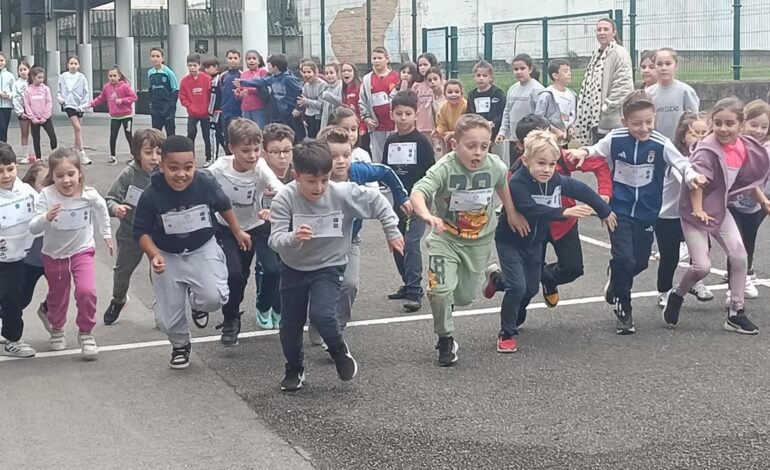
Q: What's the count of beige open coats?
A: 1